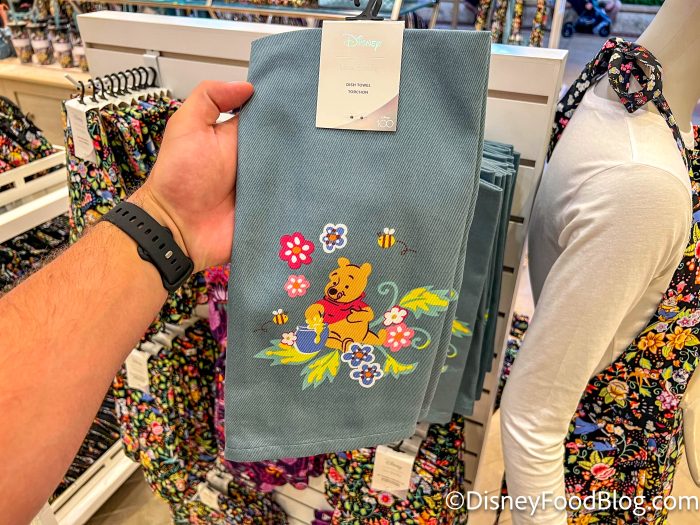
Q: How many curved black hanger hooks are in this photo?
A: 11